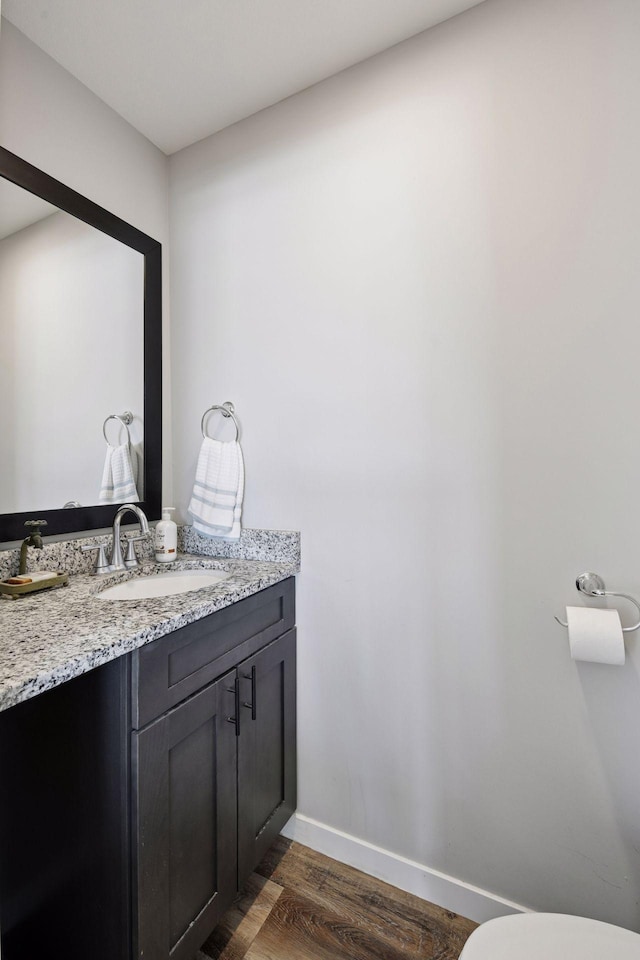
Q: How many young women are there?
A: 0